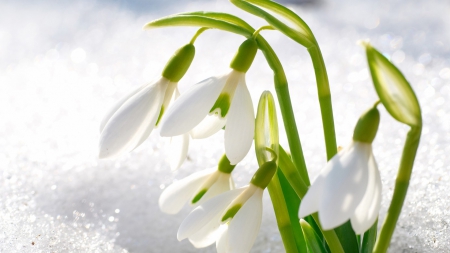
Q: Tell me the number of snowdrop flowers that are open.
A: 5